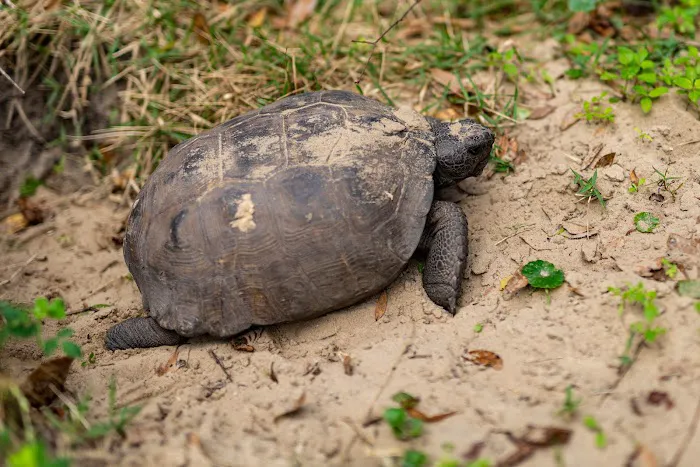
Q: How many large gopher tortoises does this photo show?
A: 1